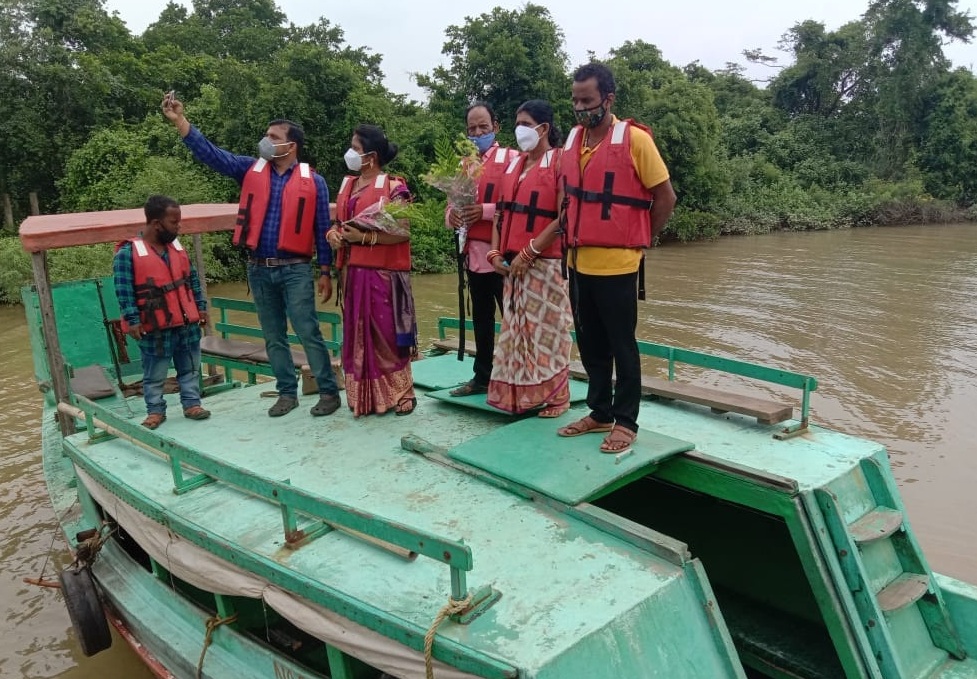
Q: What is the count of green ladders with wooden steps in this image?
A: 1